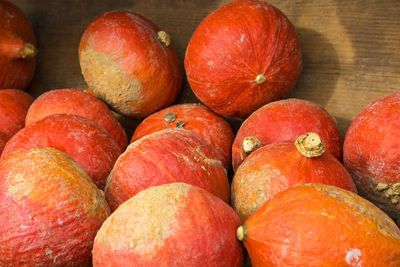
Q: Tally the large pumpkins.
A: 14